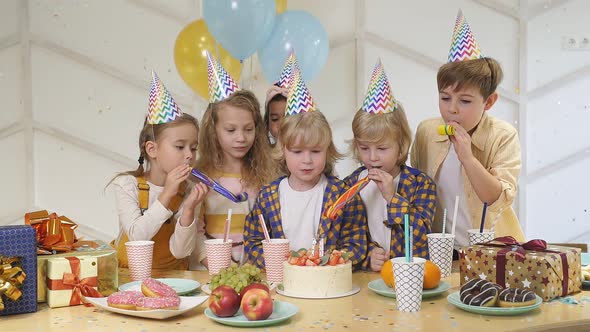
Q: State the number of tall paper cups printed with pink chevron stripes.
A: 3